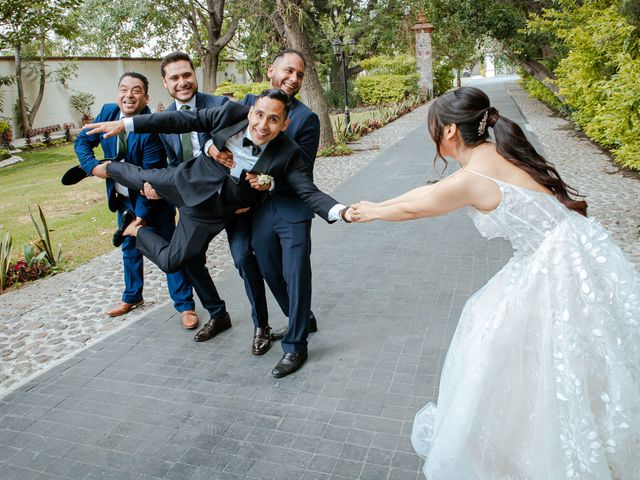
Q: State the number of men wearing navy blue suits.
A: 3